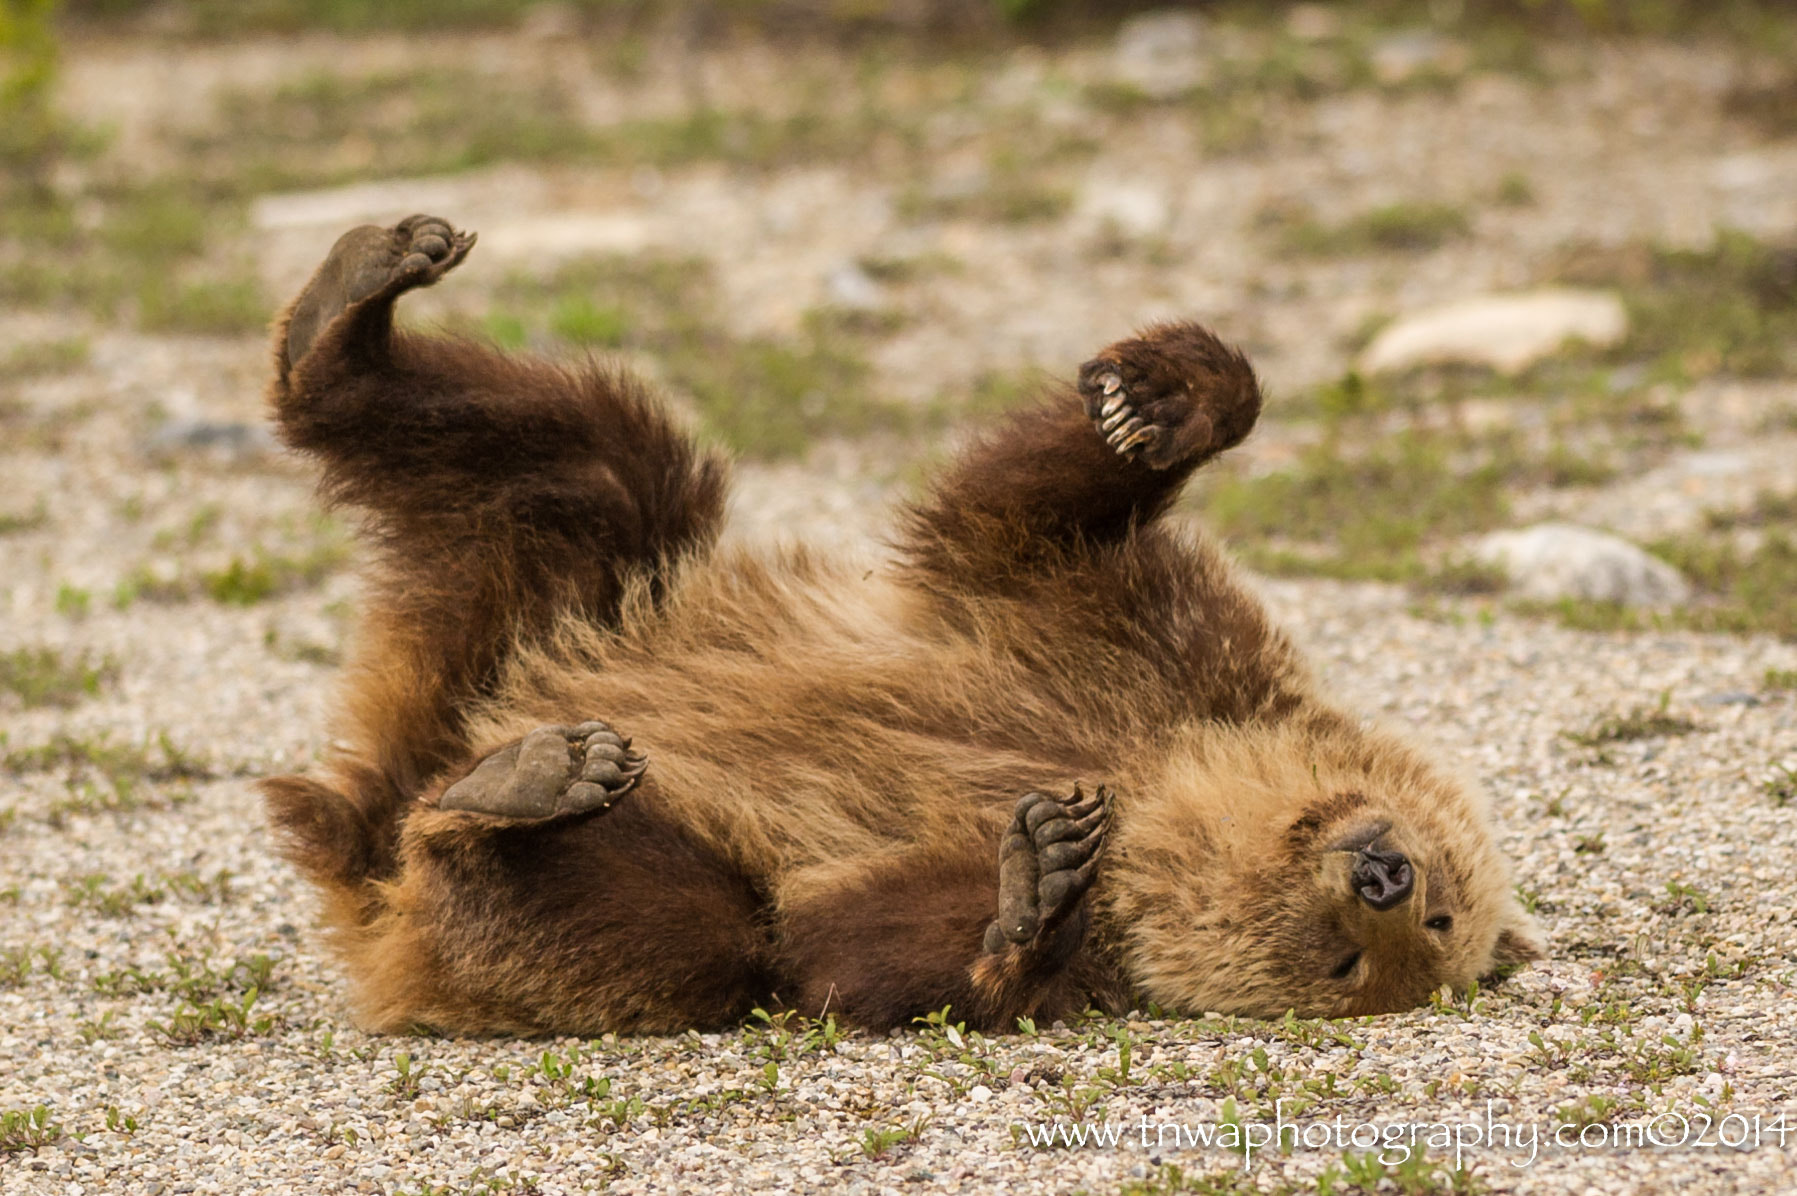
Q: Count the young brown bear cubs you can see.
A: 1